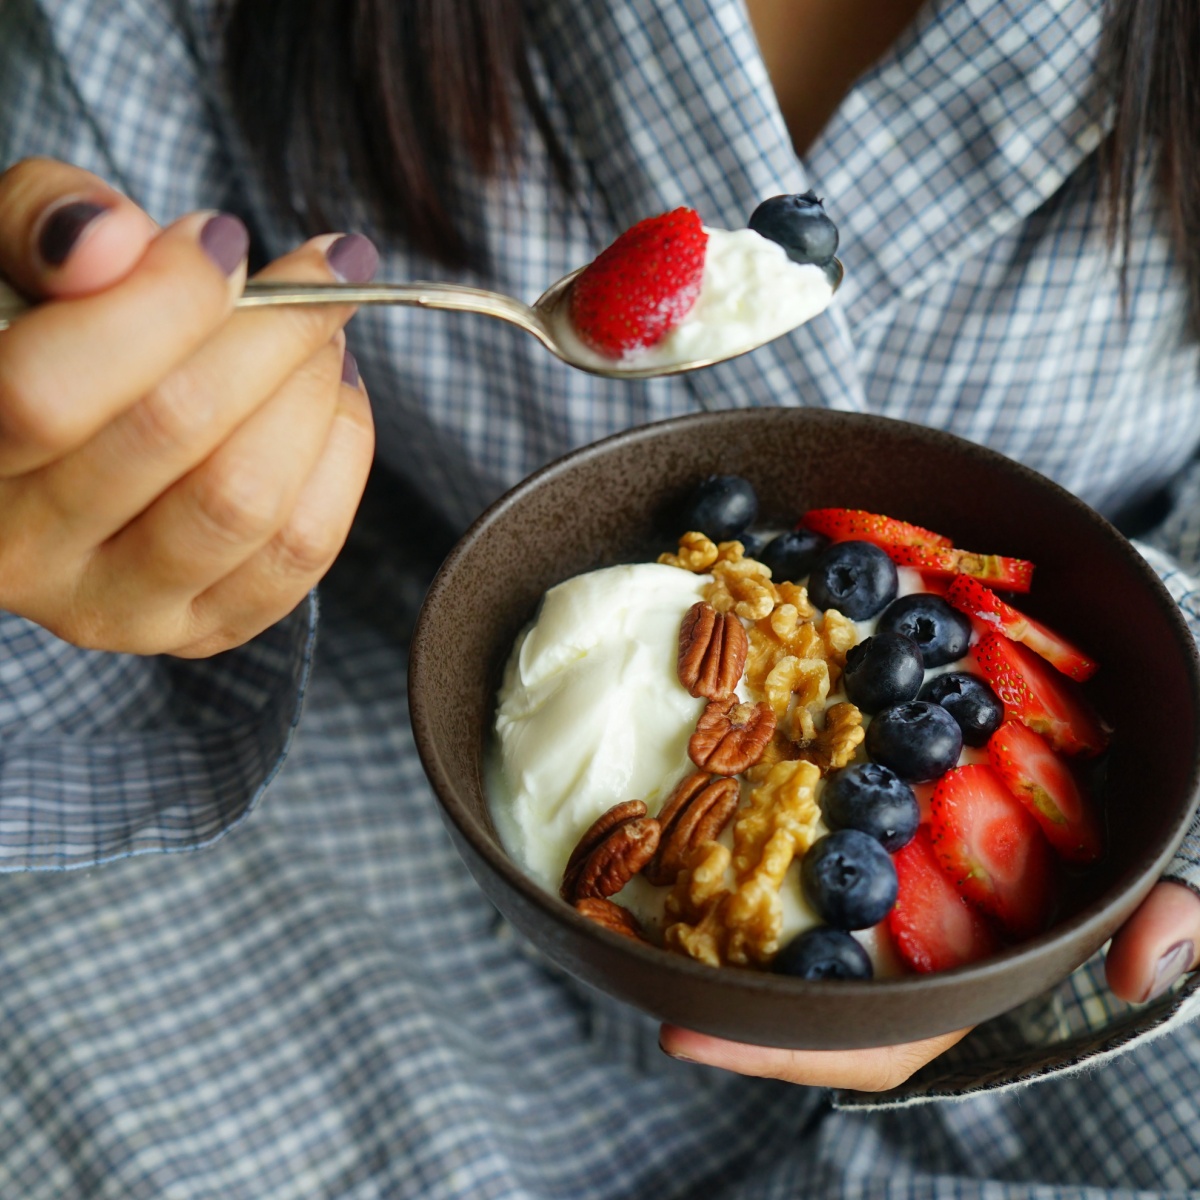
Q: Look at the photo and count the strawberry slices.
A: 8